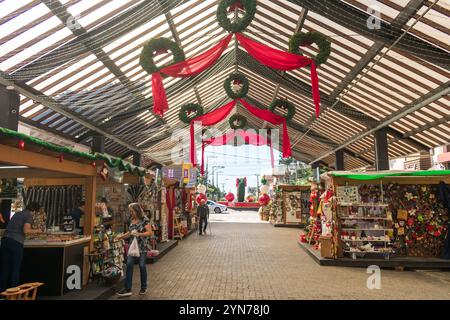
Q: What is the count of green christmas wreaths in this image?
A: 7